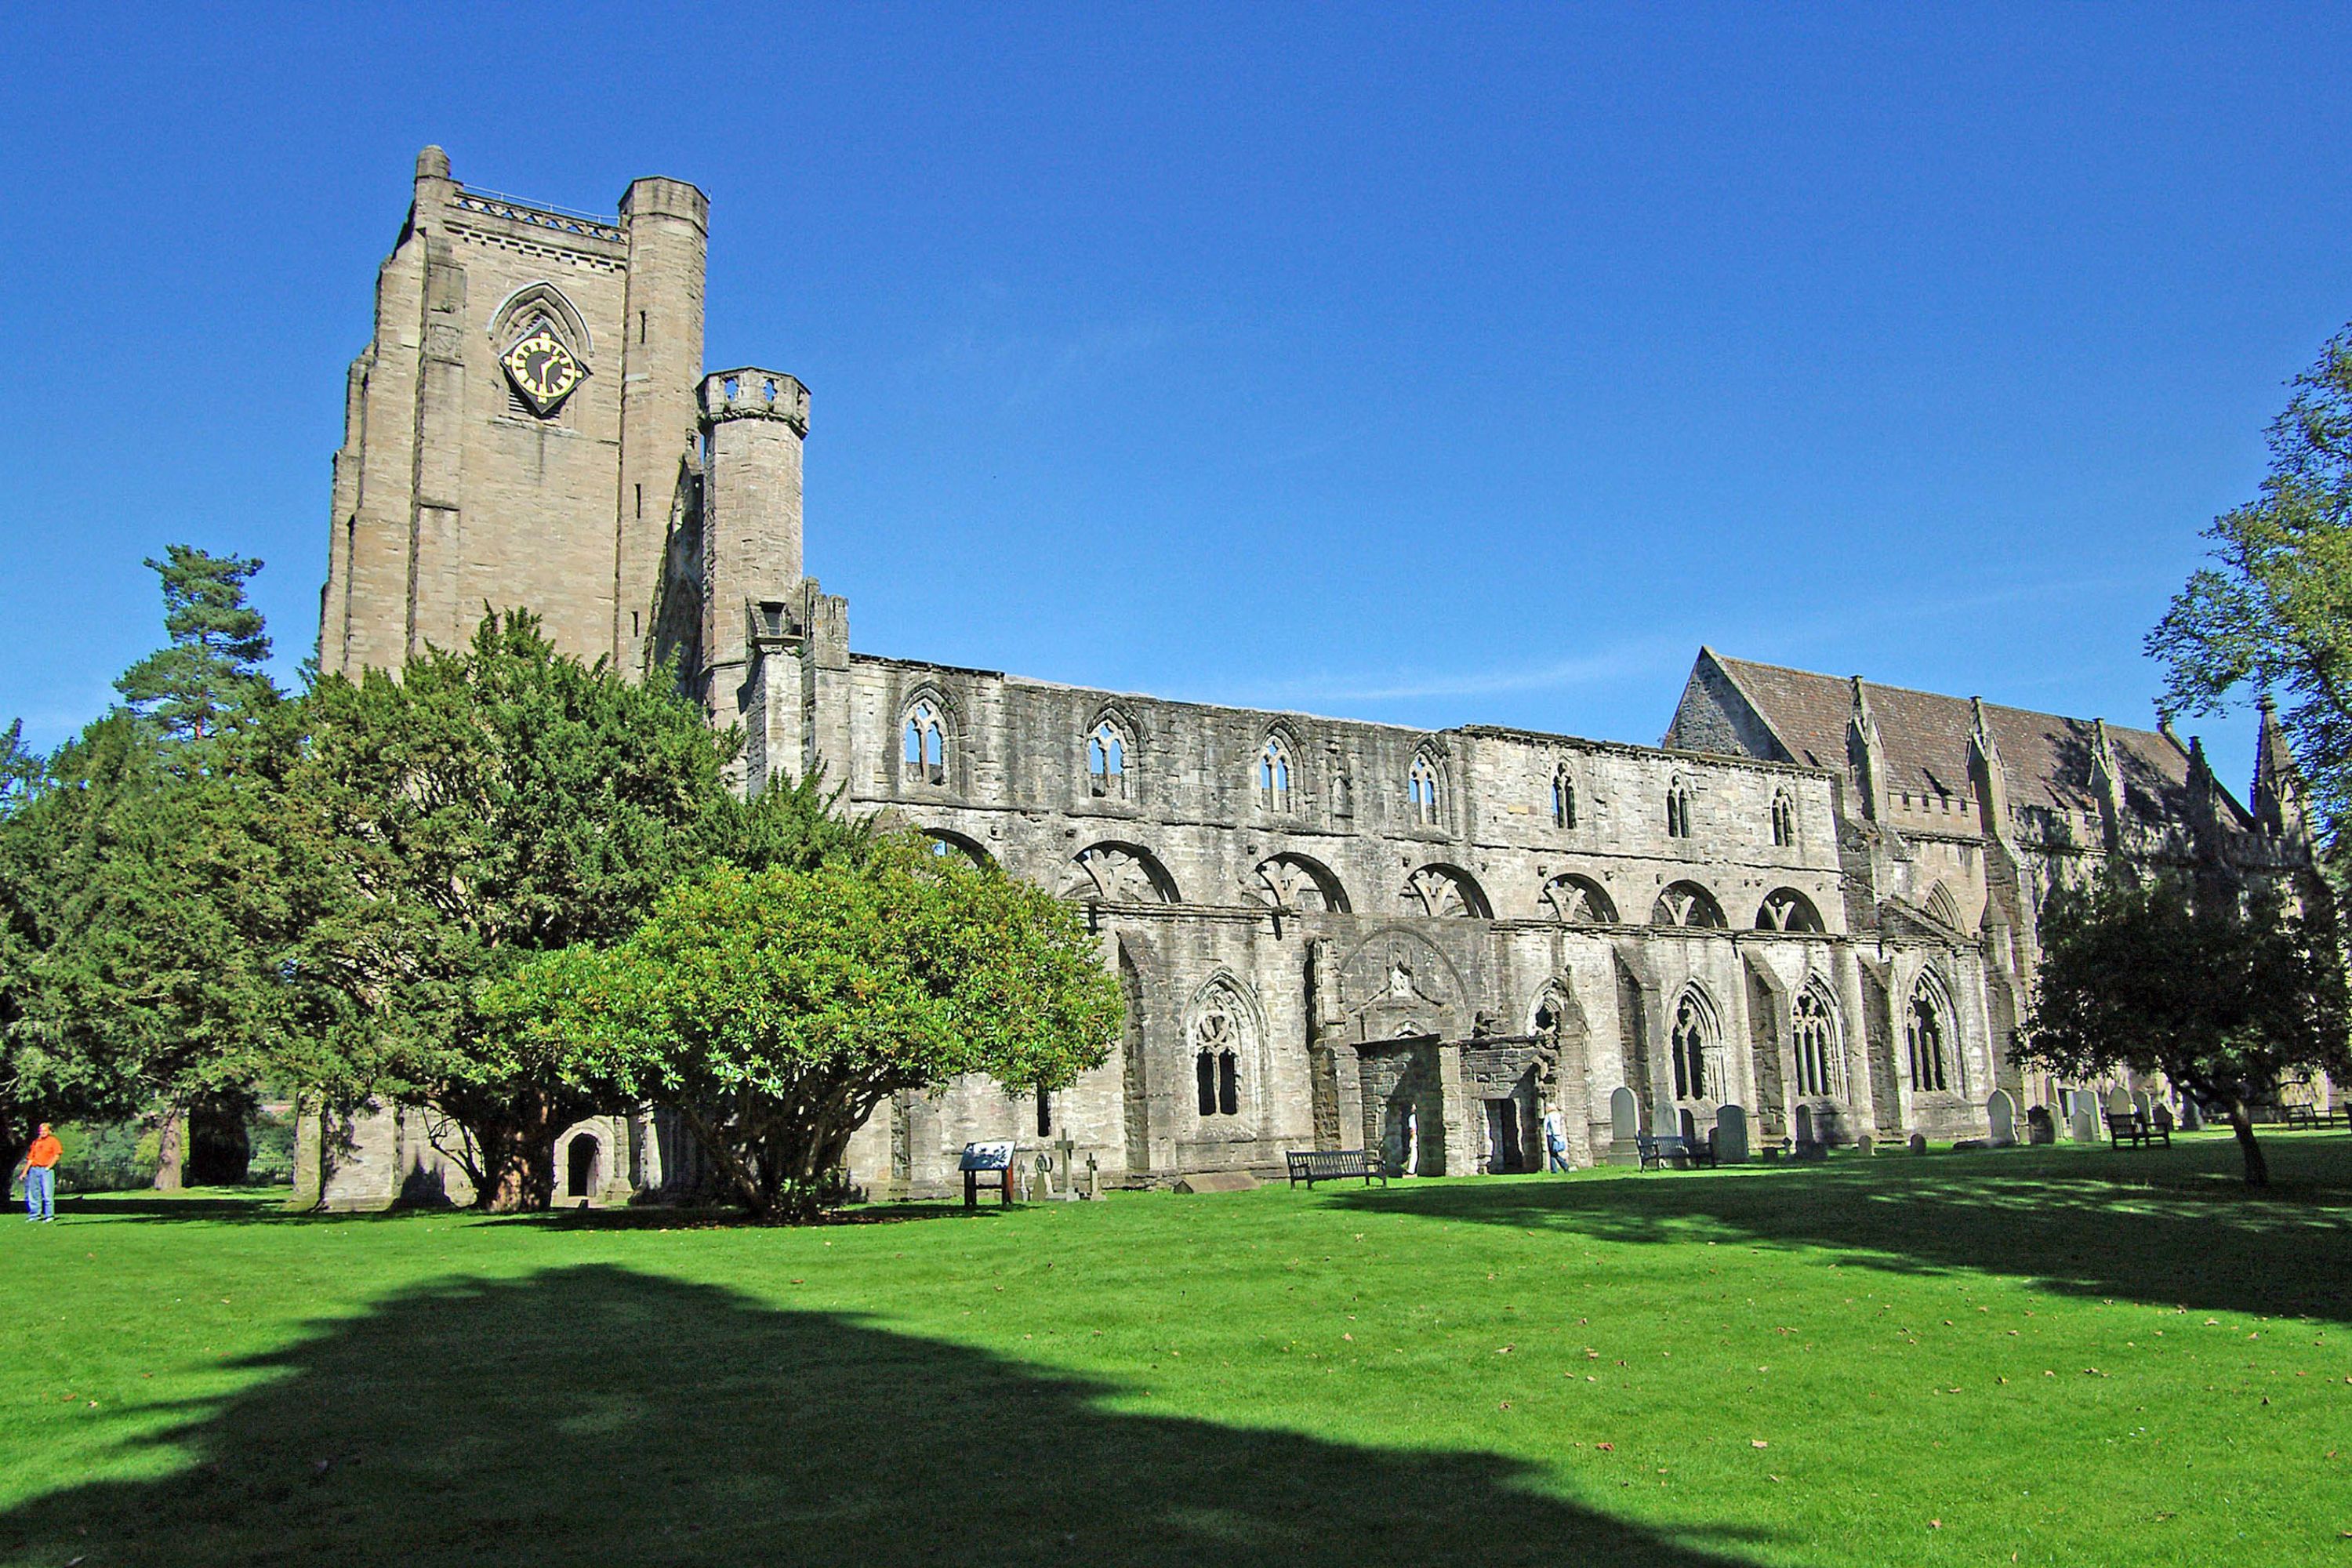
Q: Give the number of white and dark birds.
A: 0